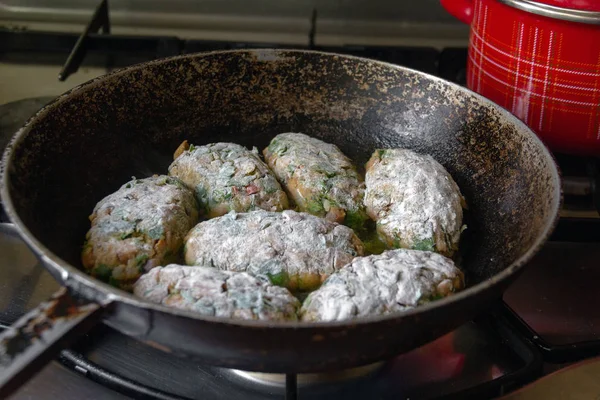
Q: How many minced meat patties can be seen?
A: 7